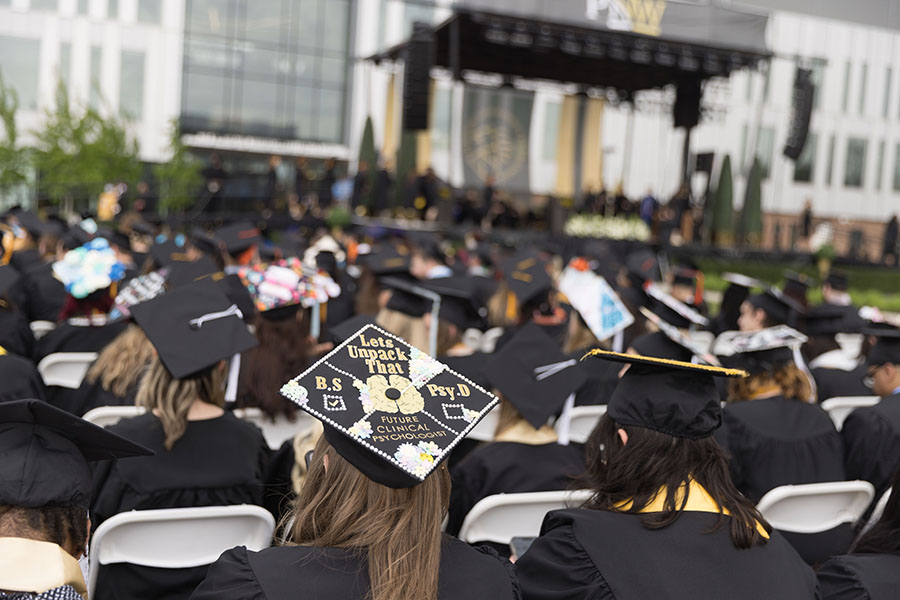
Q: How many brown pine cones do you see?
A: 0